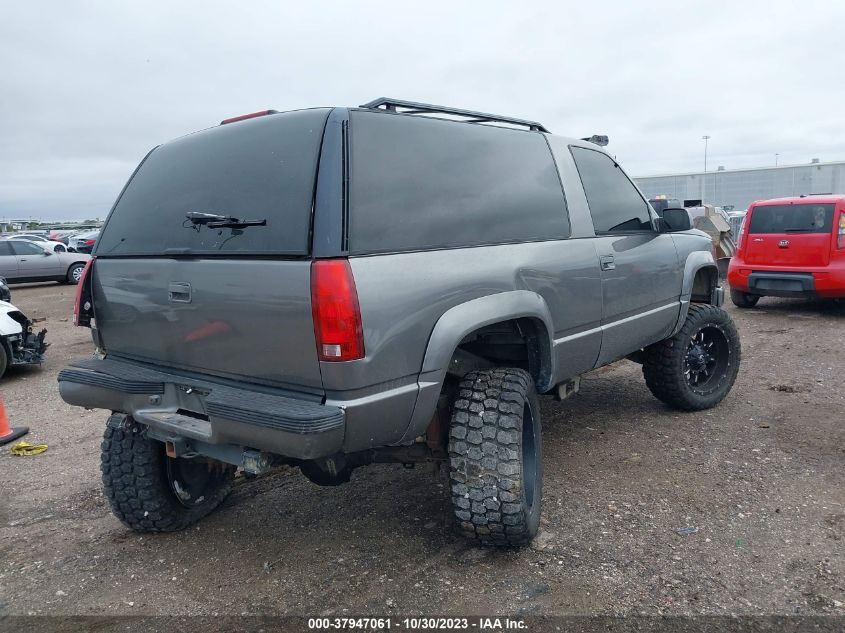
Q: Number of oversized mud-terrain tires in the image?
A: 3